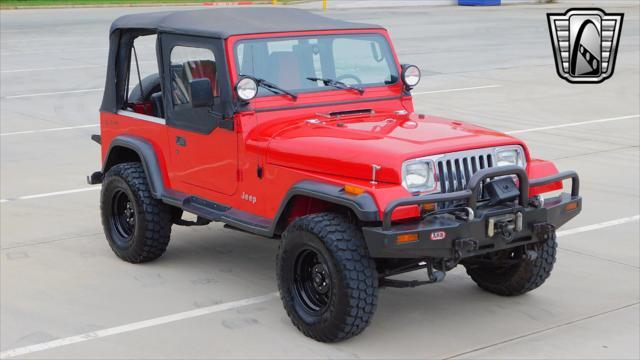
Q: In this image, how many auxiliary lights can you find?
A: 2